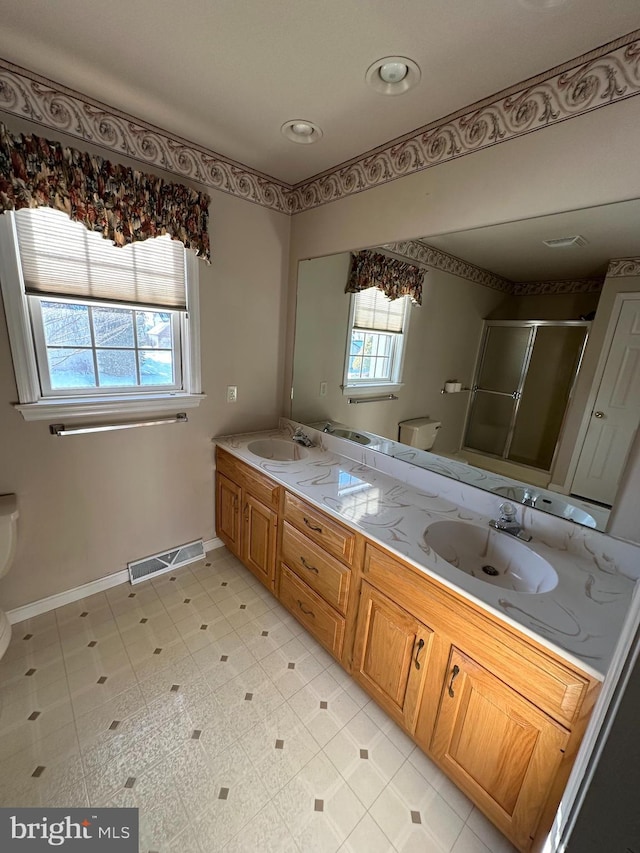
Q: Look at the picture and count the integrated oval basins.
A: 2